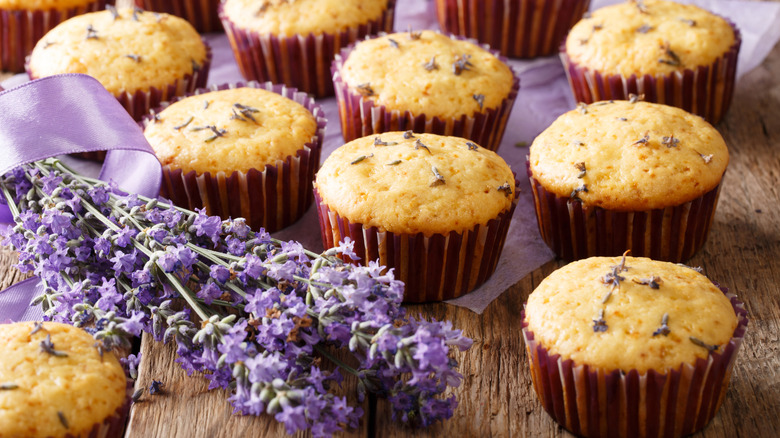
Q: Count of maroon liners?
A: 12